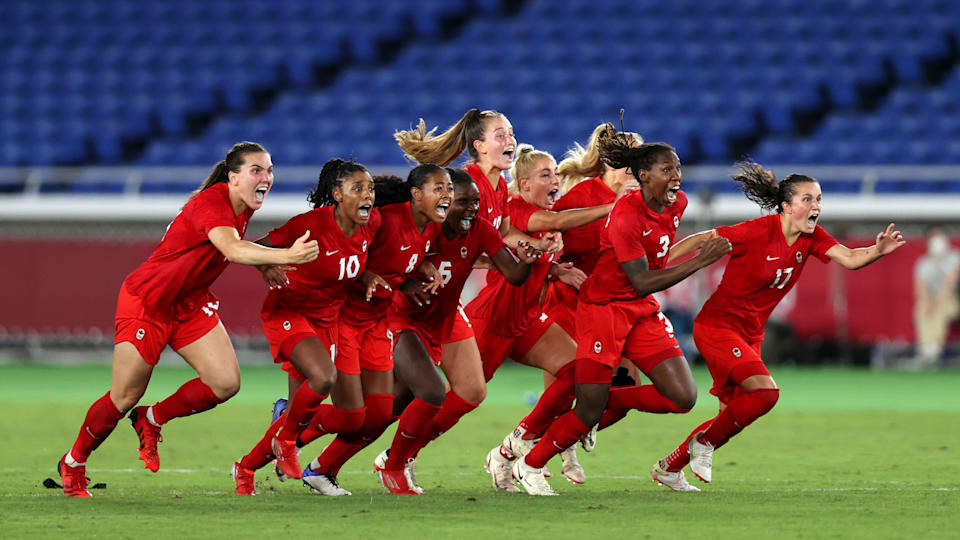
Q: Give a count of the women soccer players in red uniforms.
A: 9